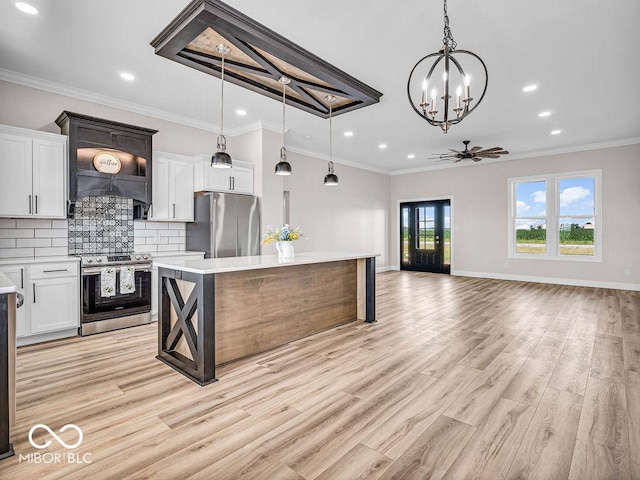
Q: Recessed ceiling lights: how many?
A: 9